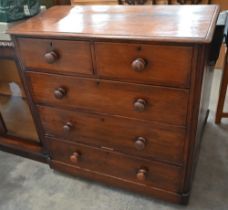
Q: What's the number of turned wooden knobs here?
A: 8